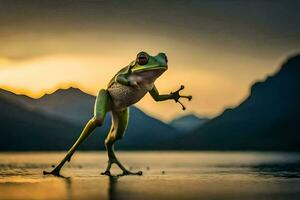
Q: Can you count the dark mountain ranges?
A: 2